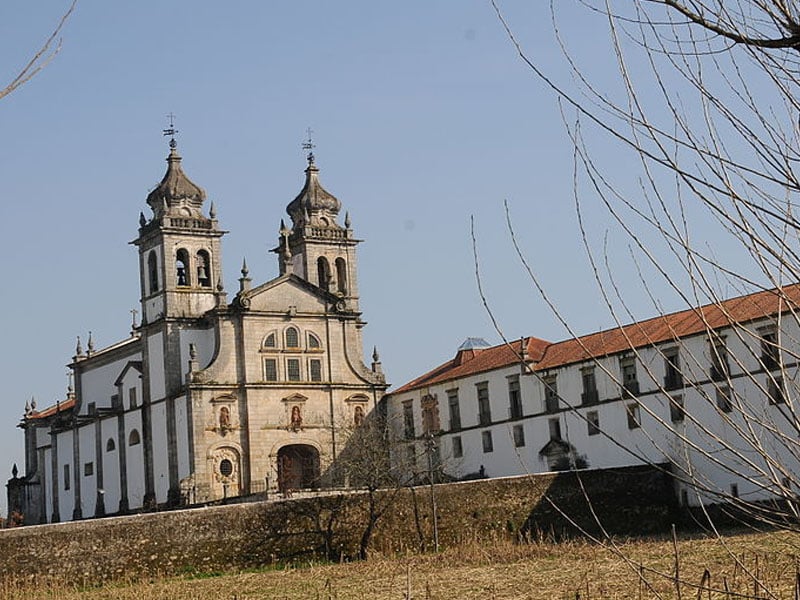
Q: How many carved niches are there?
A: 3